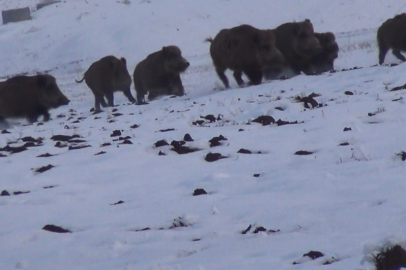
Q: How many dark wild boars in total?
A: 7